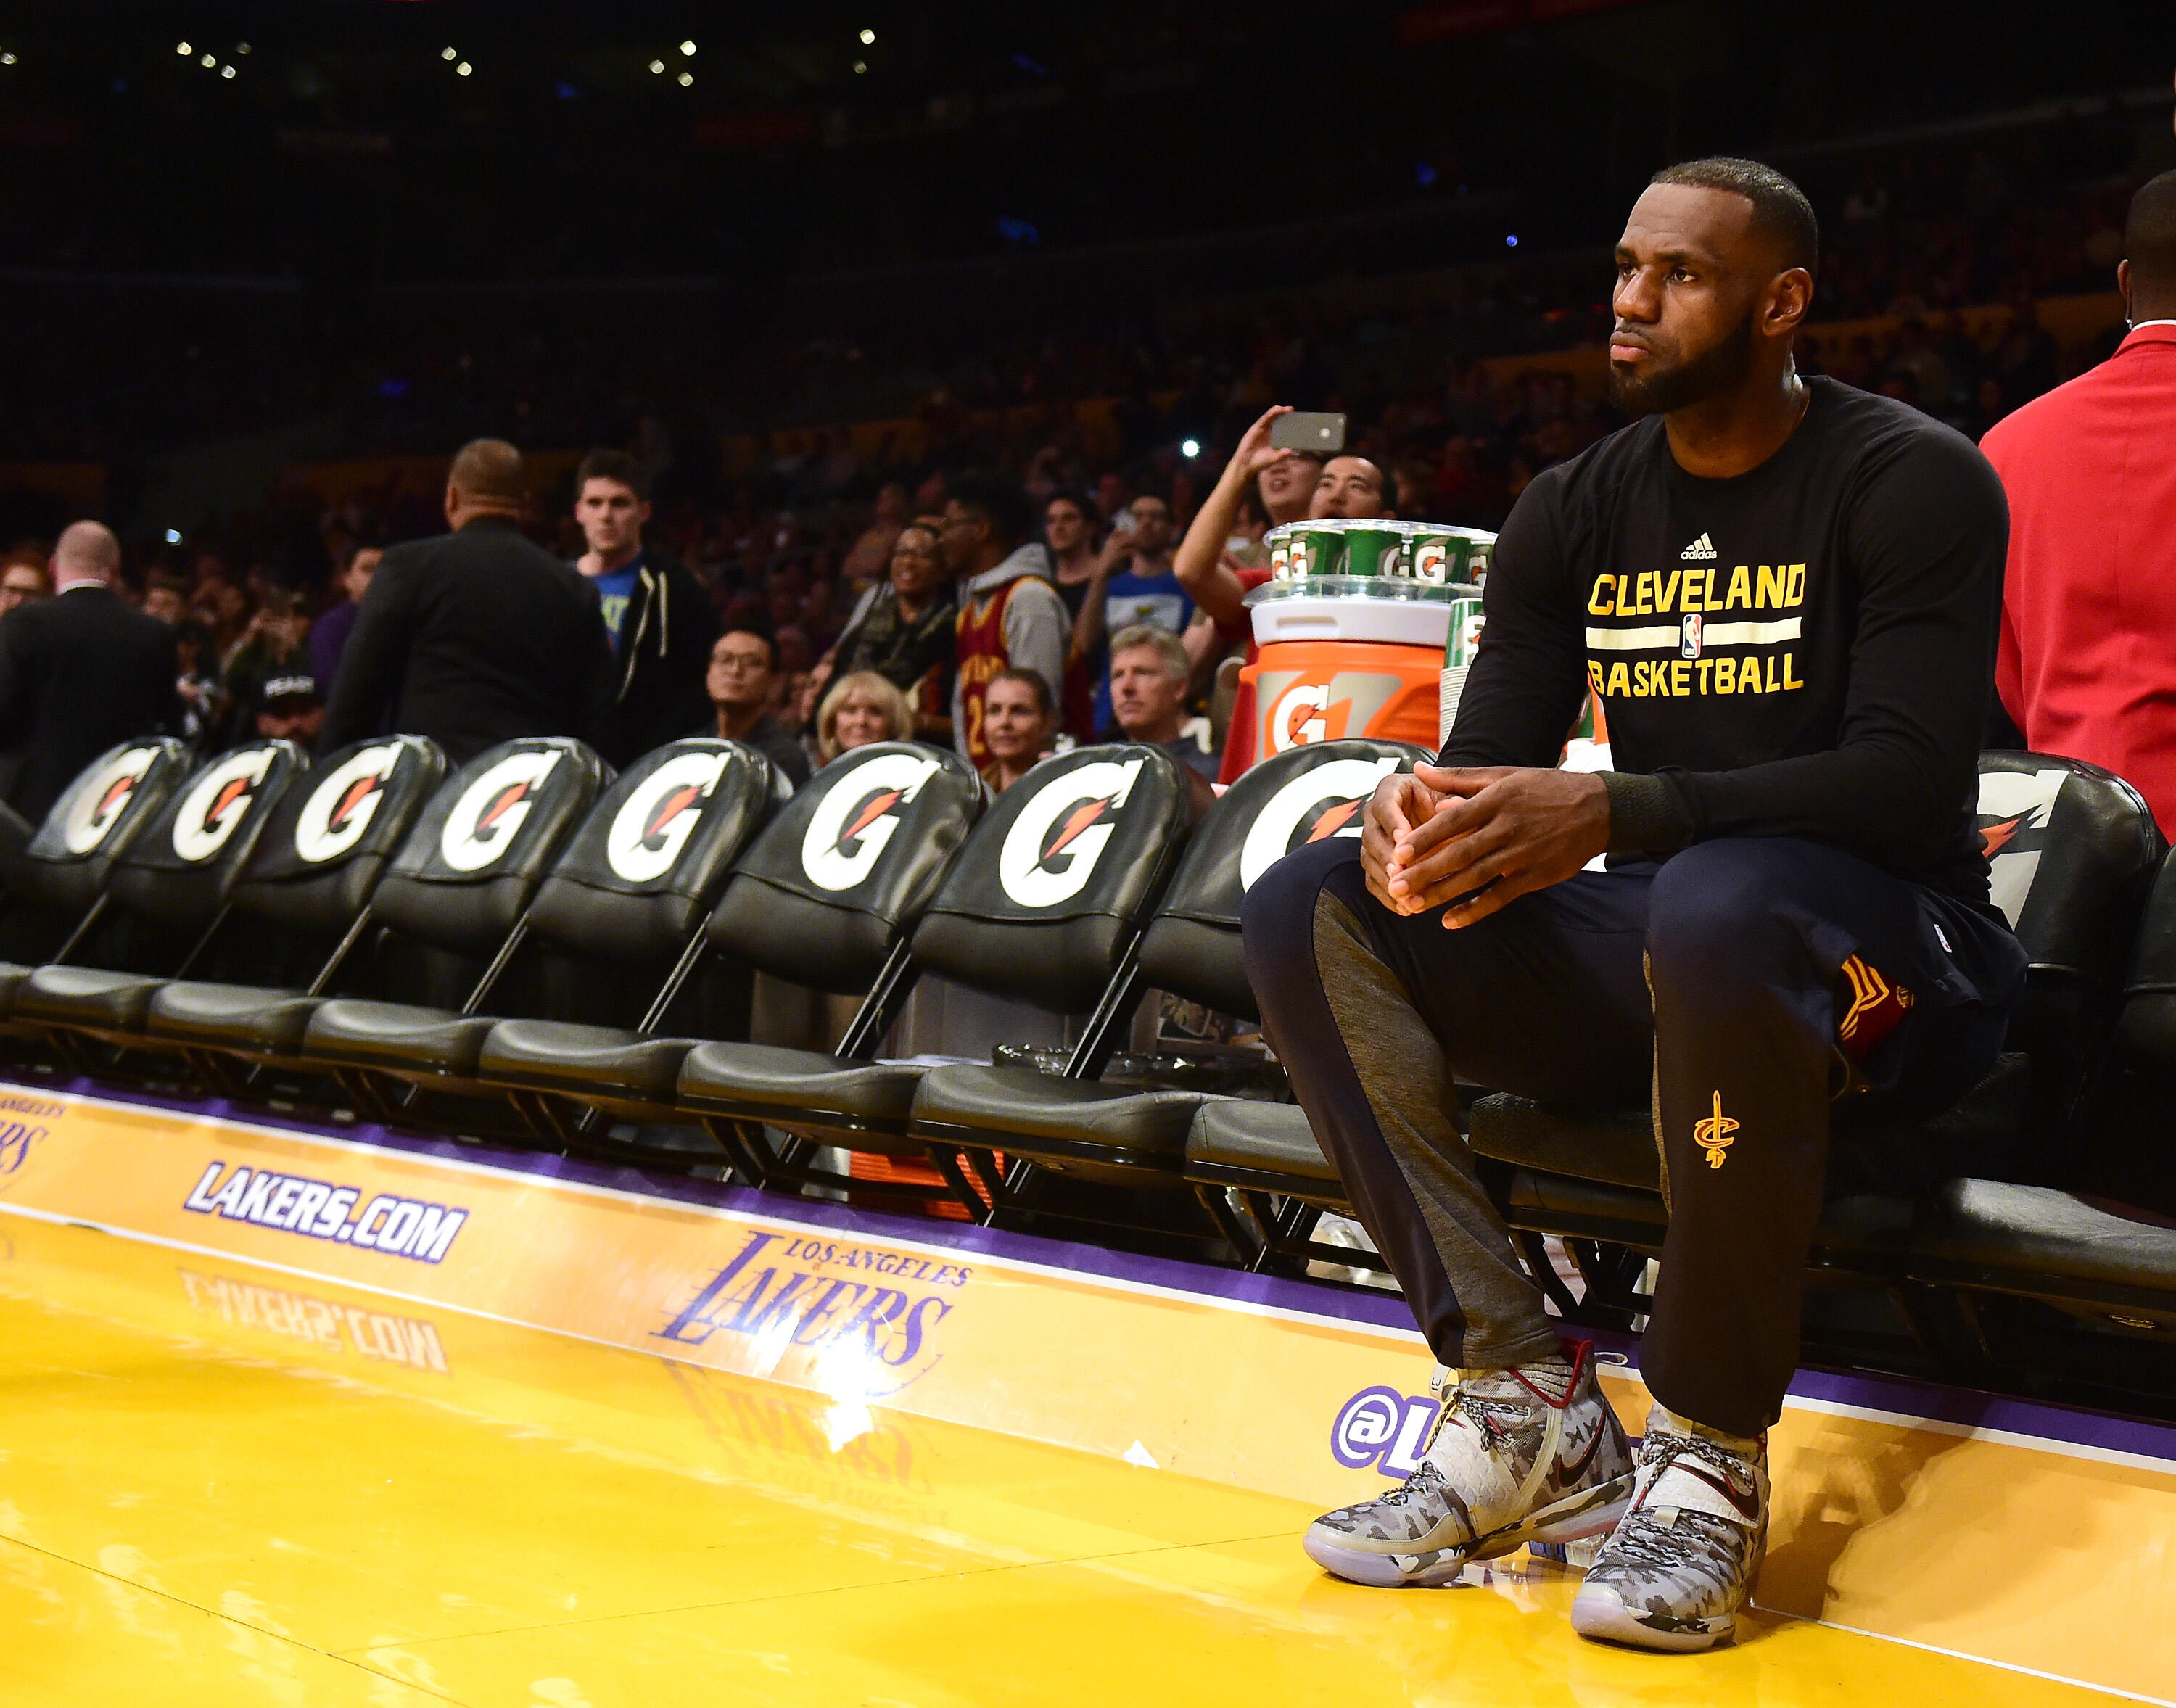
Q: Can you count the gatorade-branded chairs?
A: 9